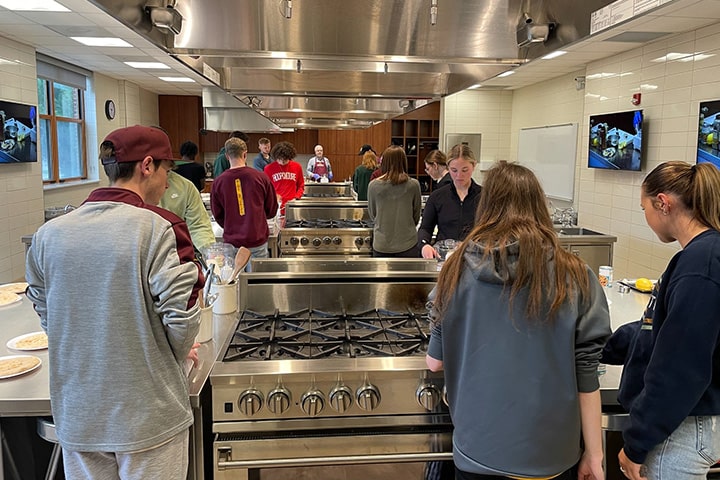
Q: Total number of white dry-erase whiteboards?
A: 1